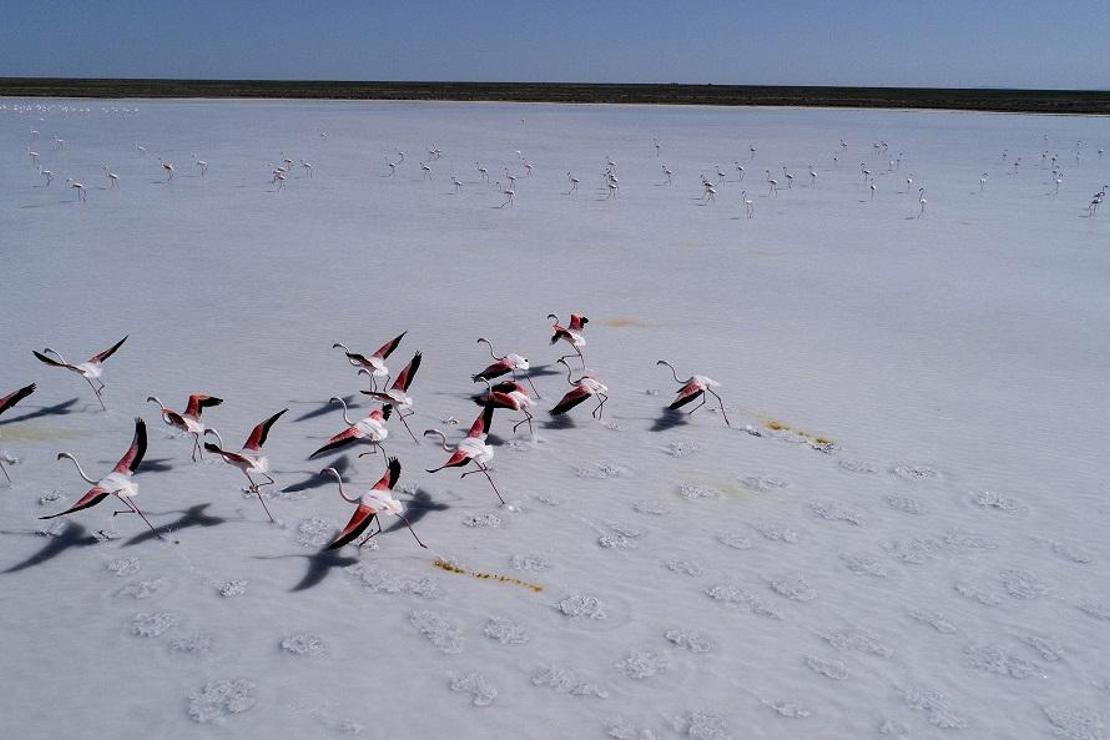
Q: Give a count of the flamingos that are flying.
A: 15